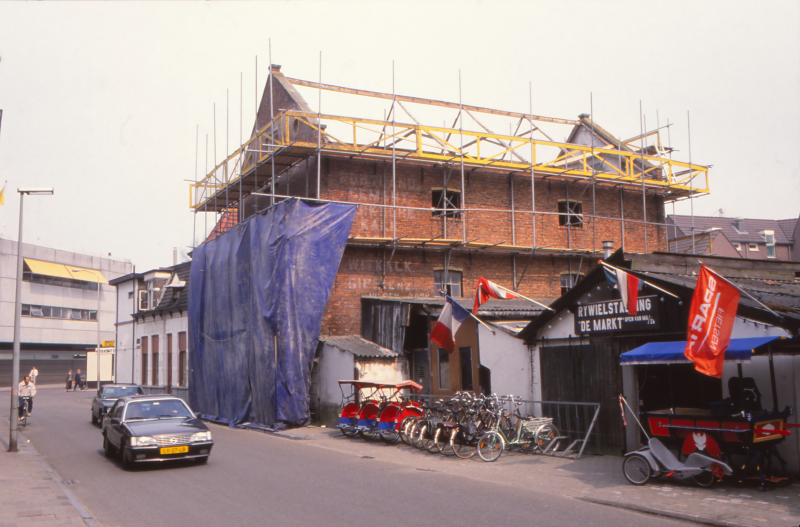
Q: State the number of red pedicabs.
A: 3